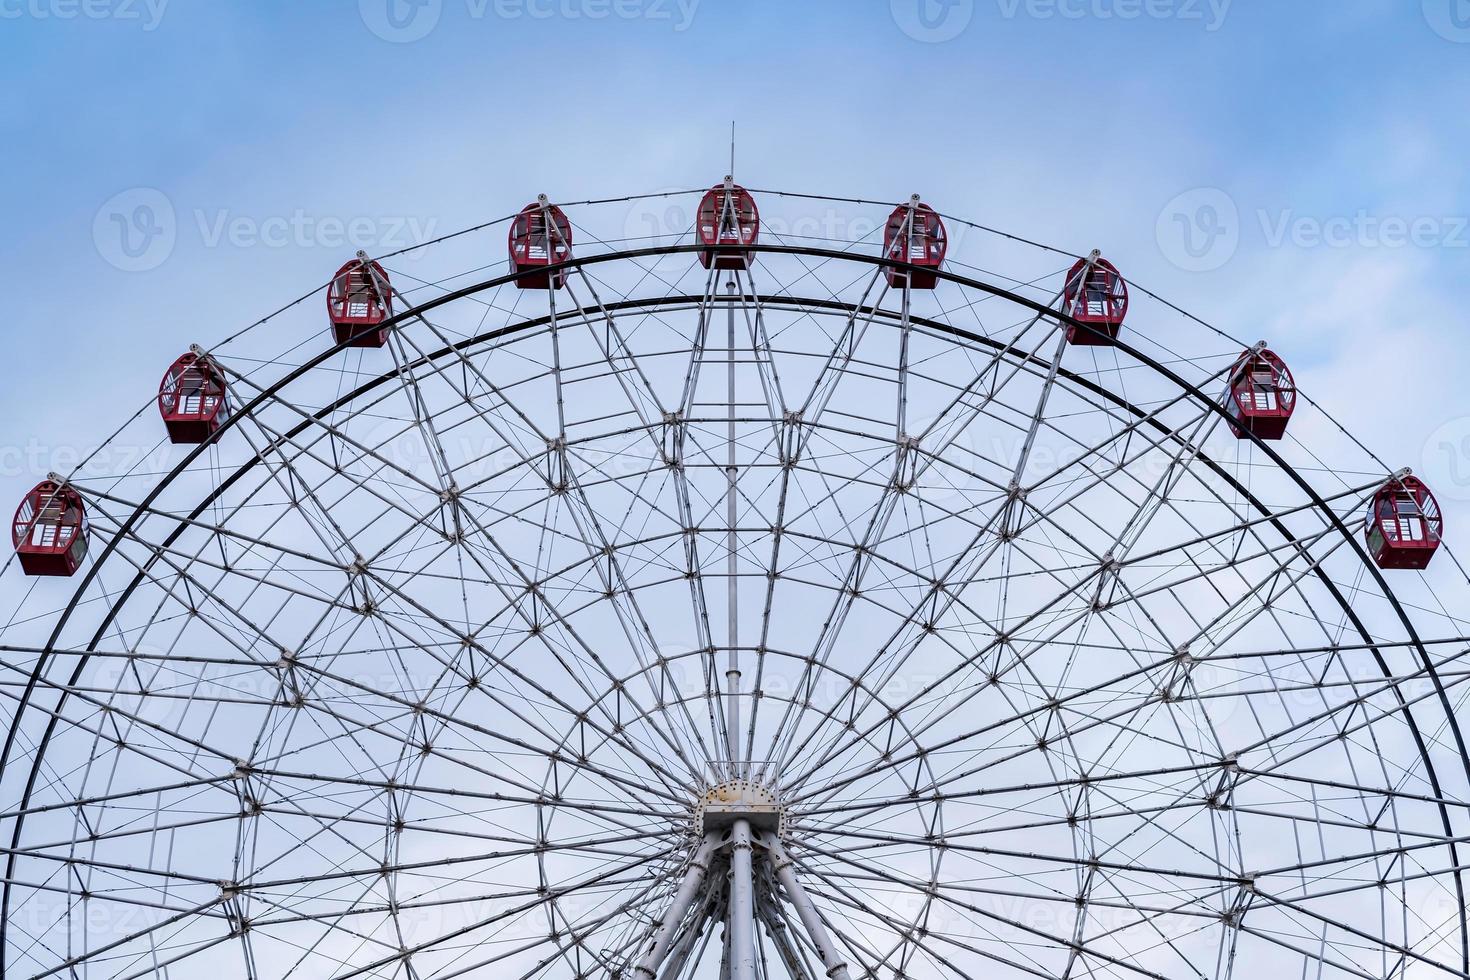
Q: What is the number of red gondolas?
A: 9